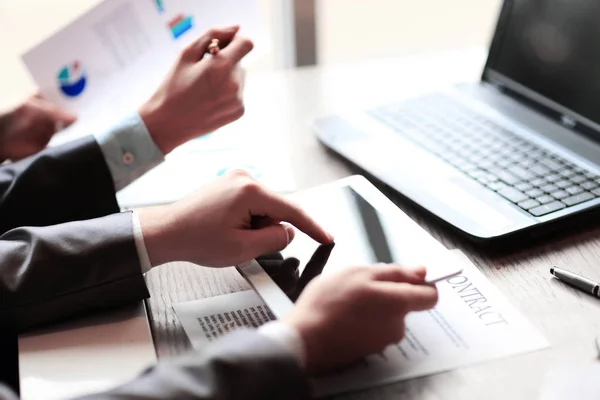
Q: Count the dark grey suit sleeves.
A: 3